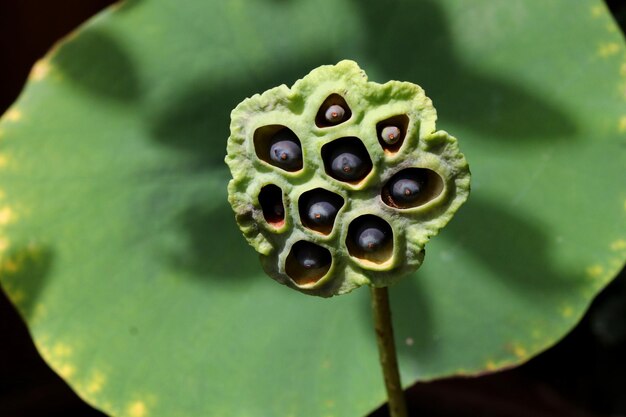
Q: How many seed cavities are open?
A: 9